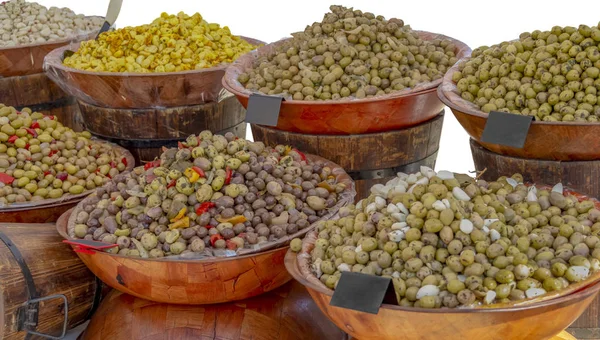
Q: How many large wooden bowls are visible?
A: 7